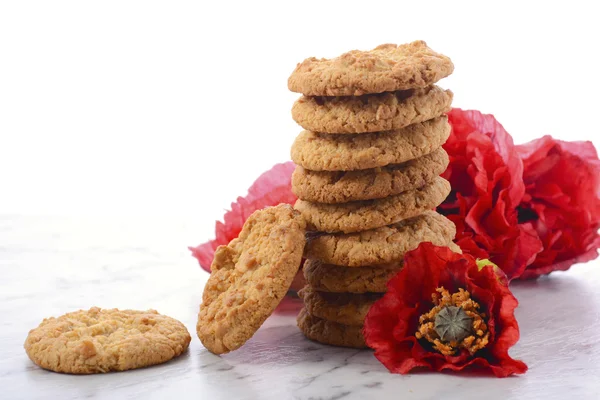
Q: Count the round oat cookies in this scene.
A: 11